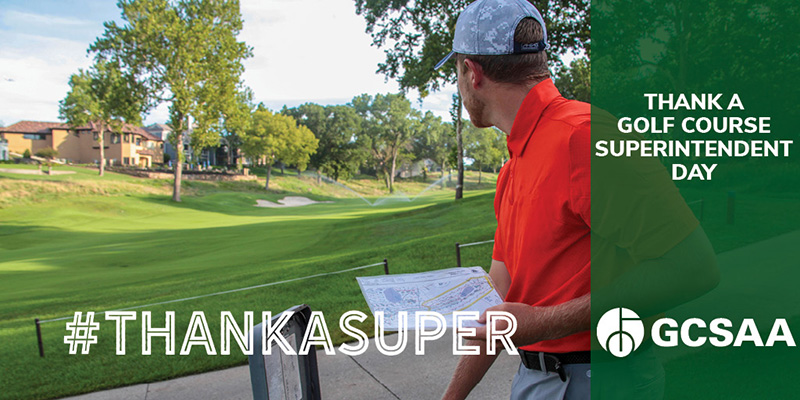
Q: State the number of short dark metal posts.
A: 3